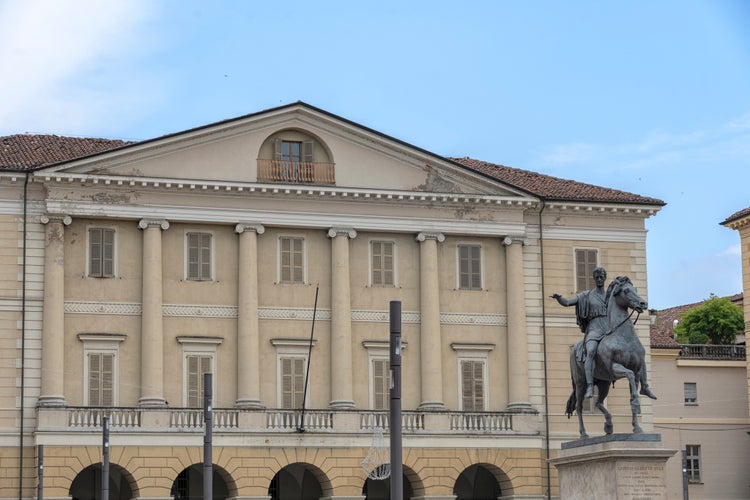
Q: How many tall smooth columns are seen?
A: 6